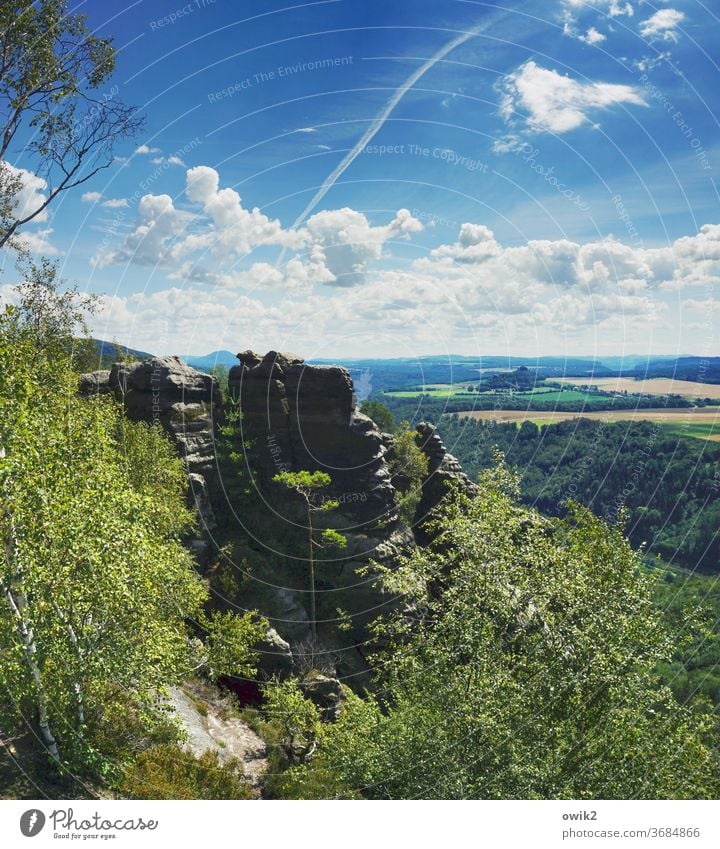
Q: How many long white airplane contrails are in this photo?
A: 1